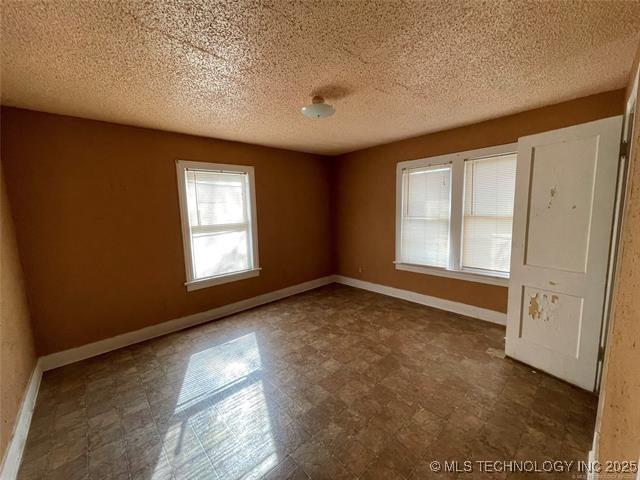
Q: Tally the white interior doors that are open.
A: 1